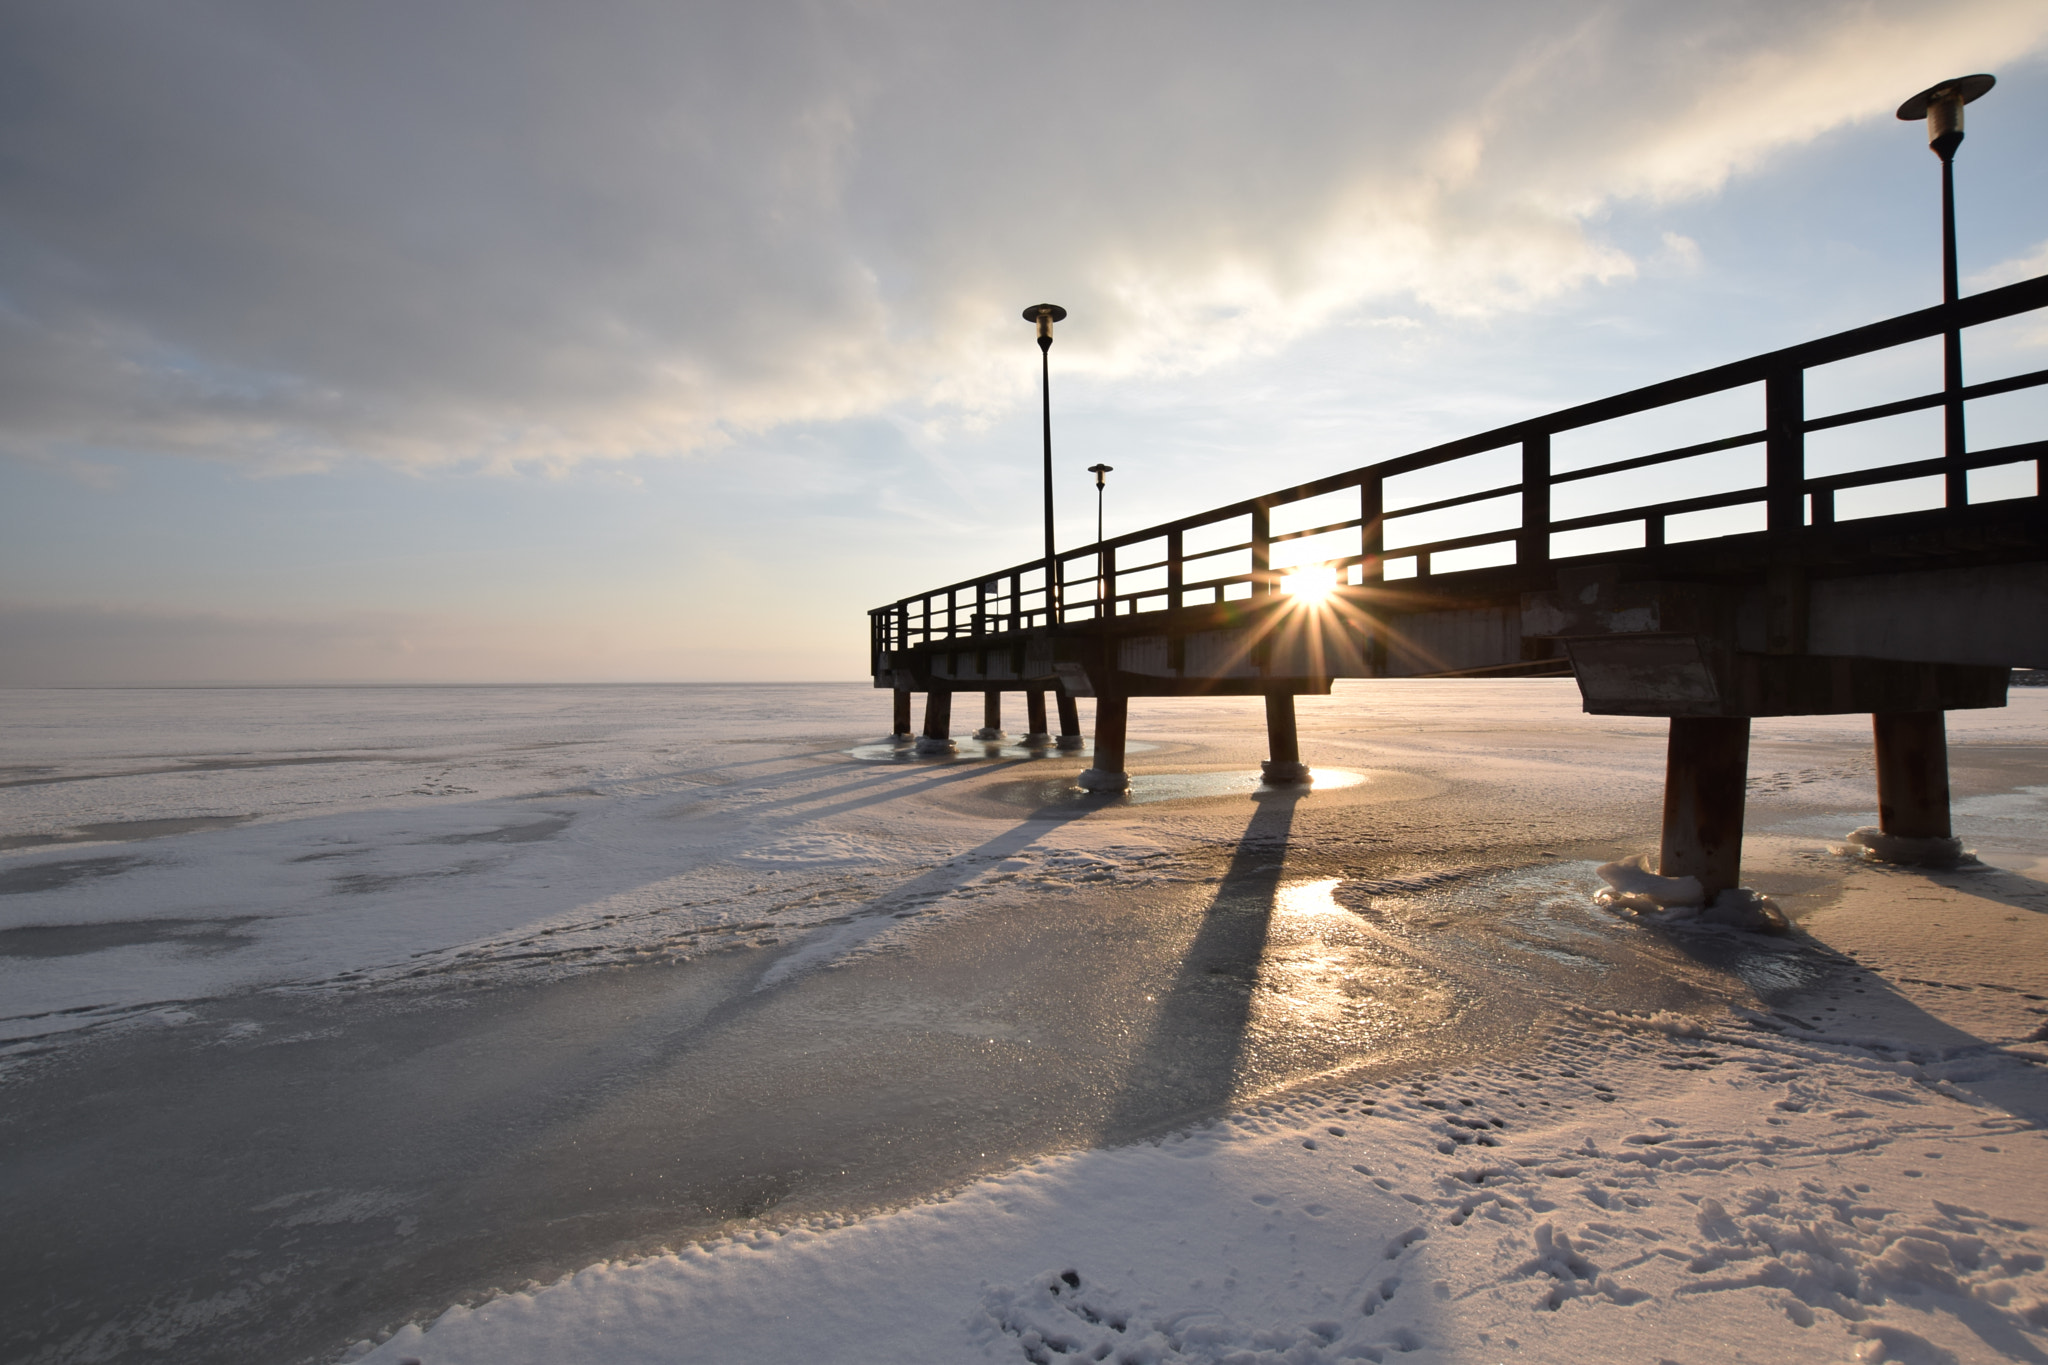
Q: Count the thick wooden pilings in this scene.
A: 9